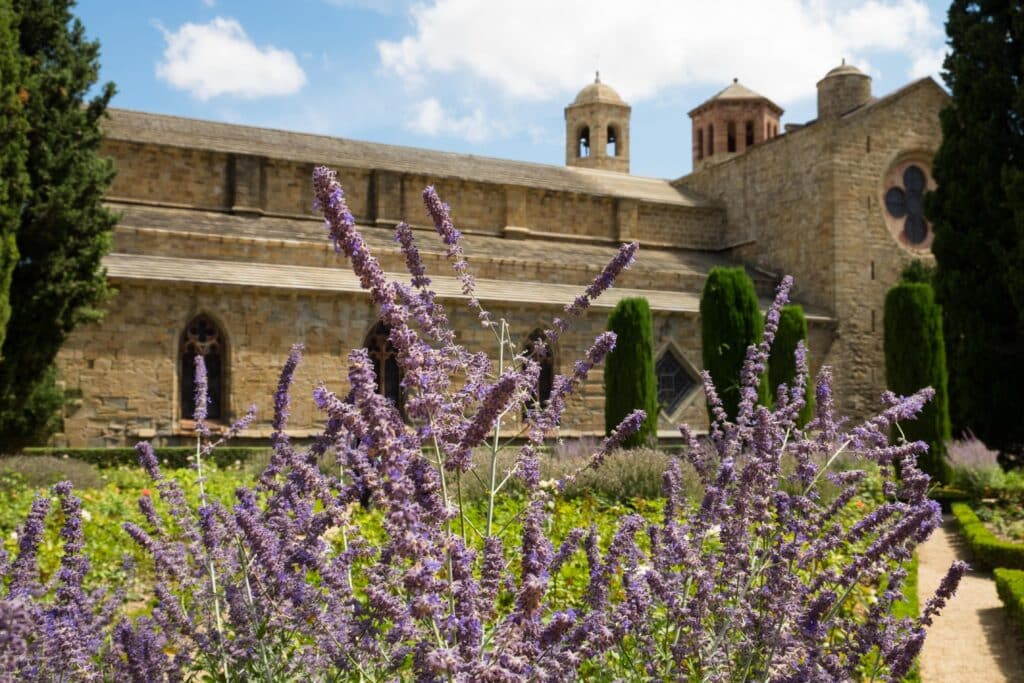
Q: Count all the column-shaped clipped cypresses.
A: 4